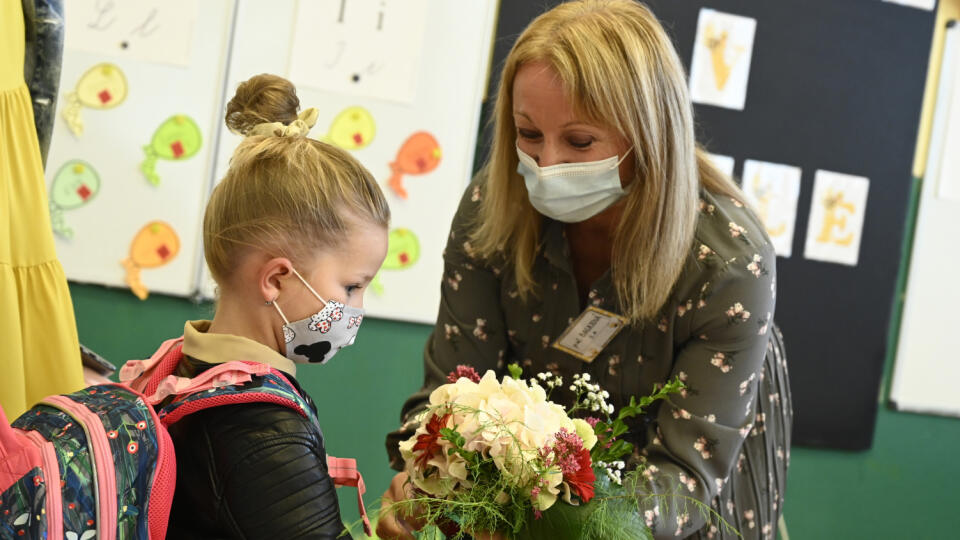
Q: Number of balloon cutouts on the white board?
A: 7